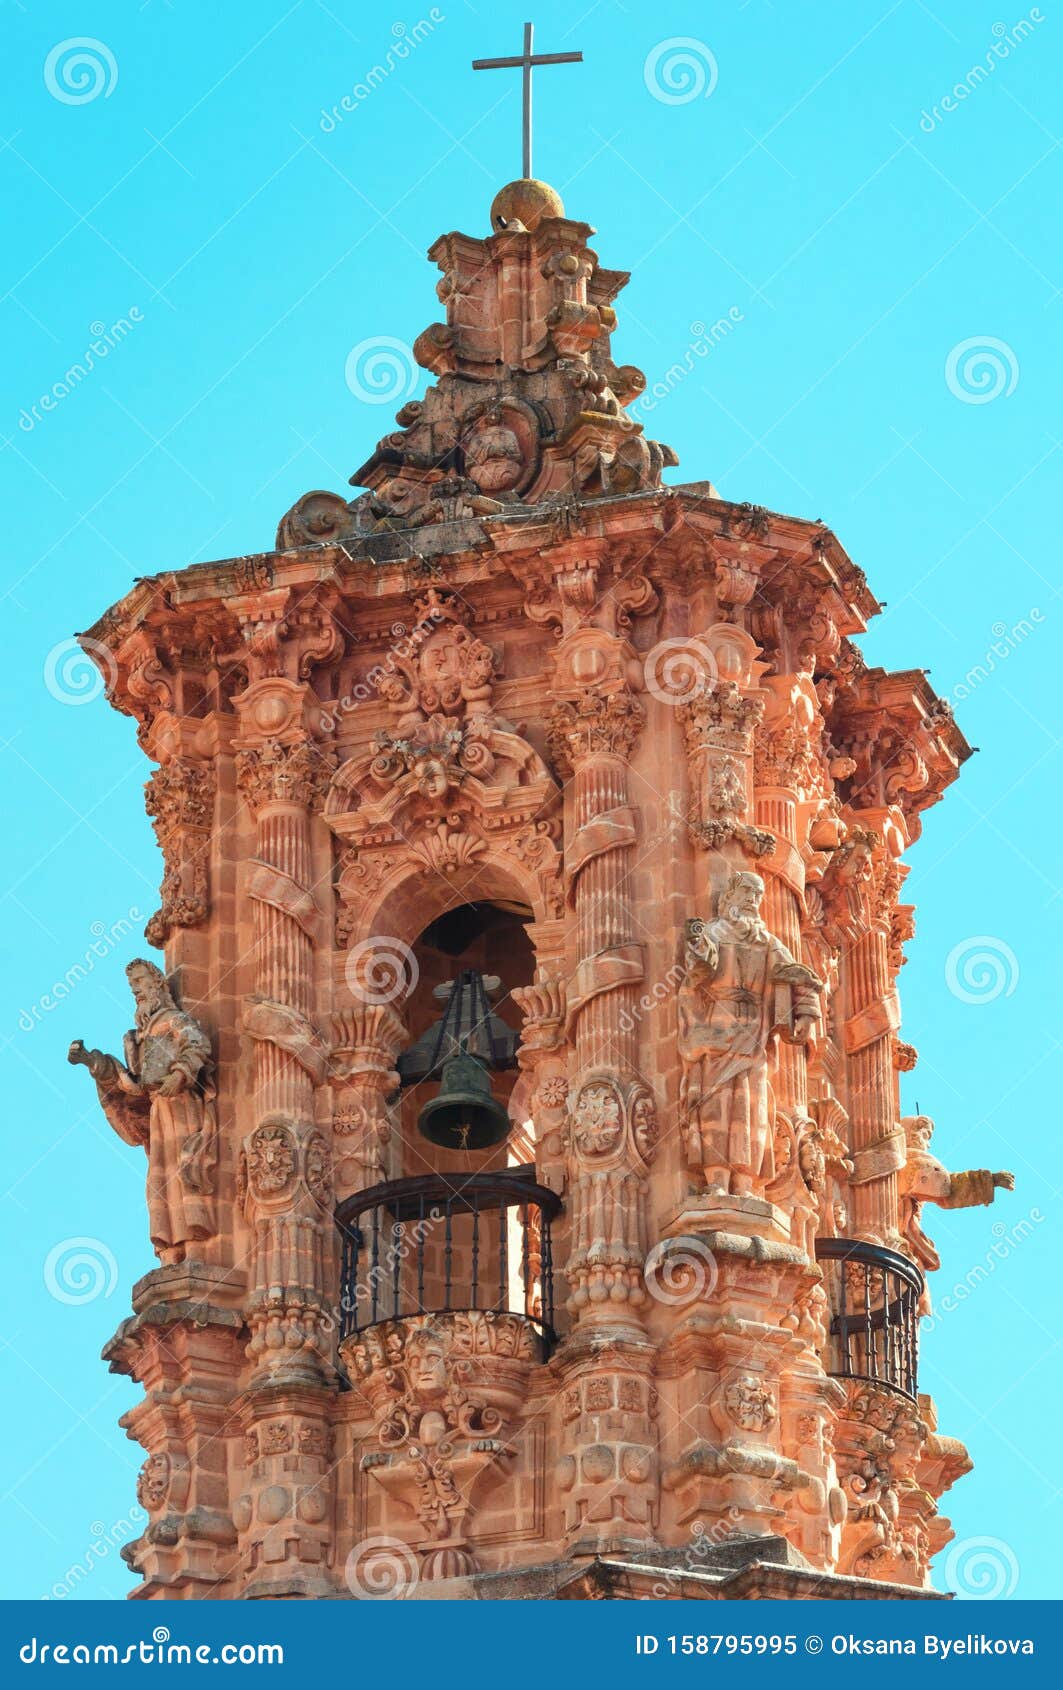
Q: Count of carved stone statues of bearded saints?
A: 3